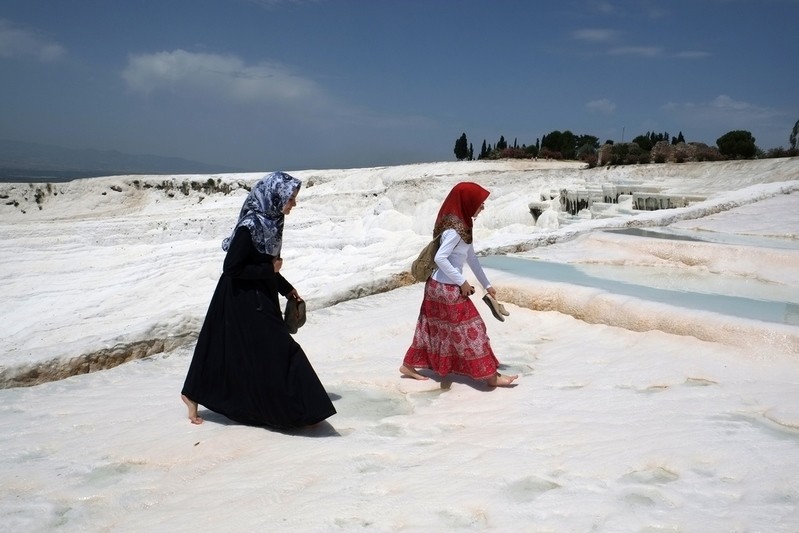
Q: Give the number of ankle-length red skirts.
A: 1